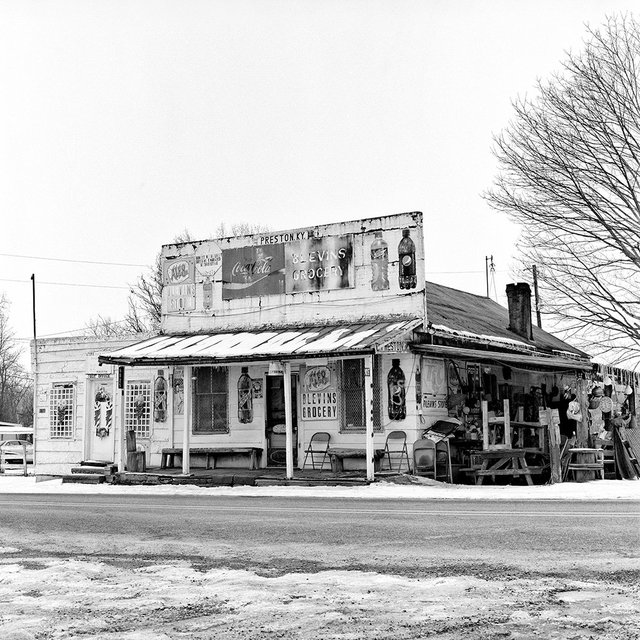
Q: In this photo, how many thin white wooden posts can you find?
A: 4